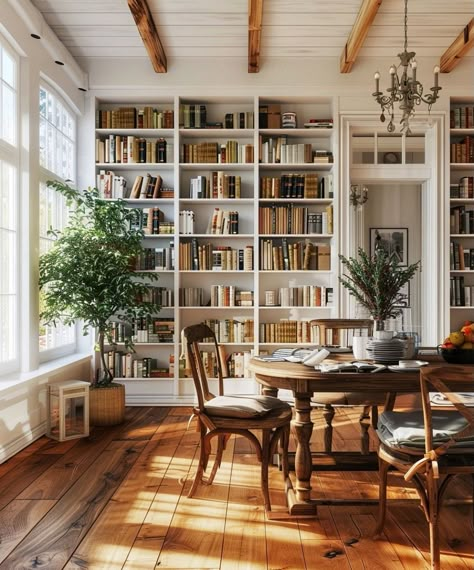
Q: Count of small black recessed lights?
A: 3